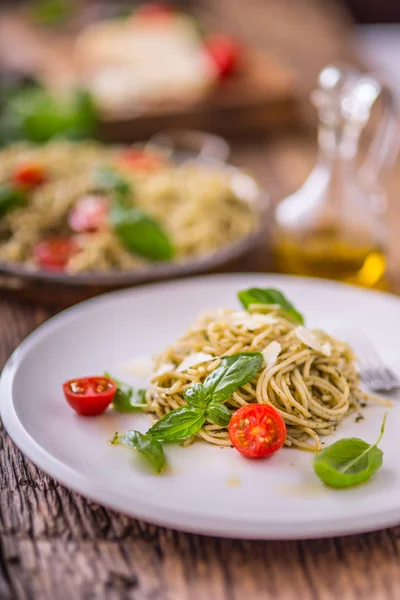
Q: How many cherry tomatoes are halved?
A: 2